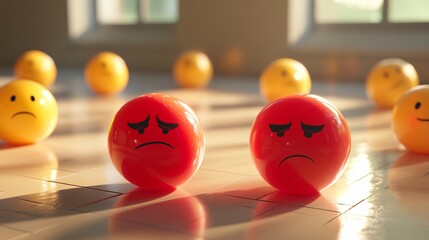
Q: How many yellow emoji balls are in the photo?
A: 7